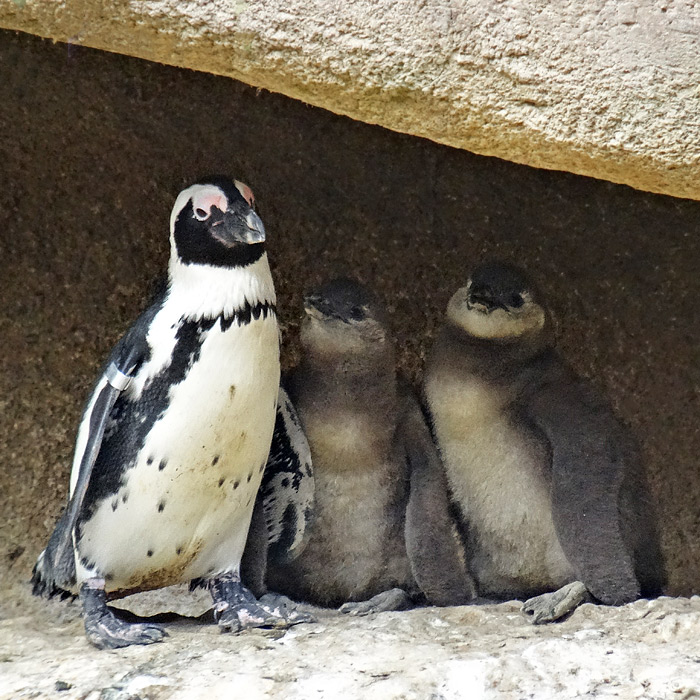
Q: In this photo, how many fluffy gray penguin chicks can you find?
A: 2